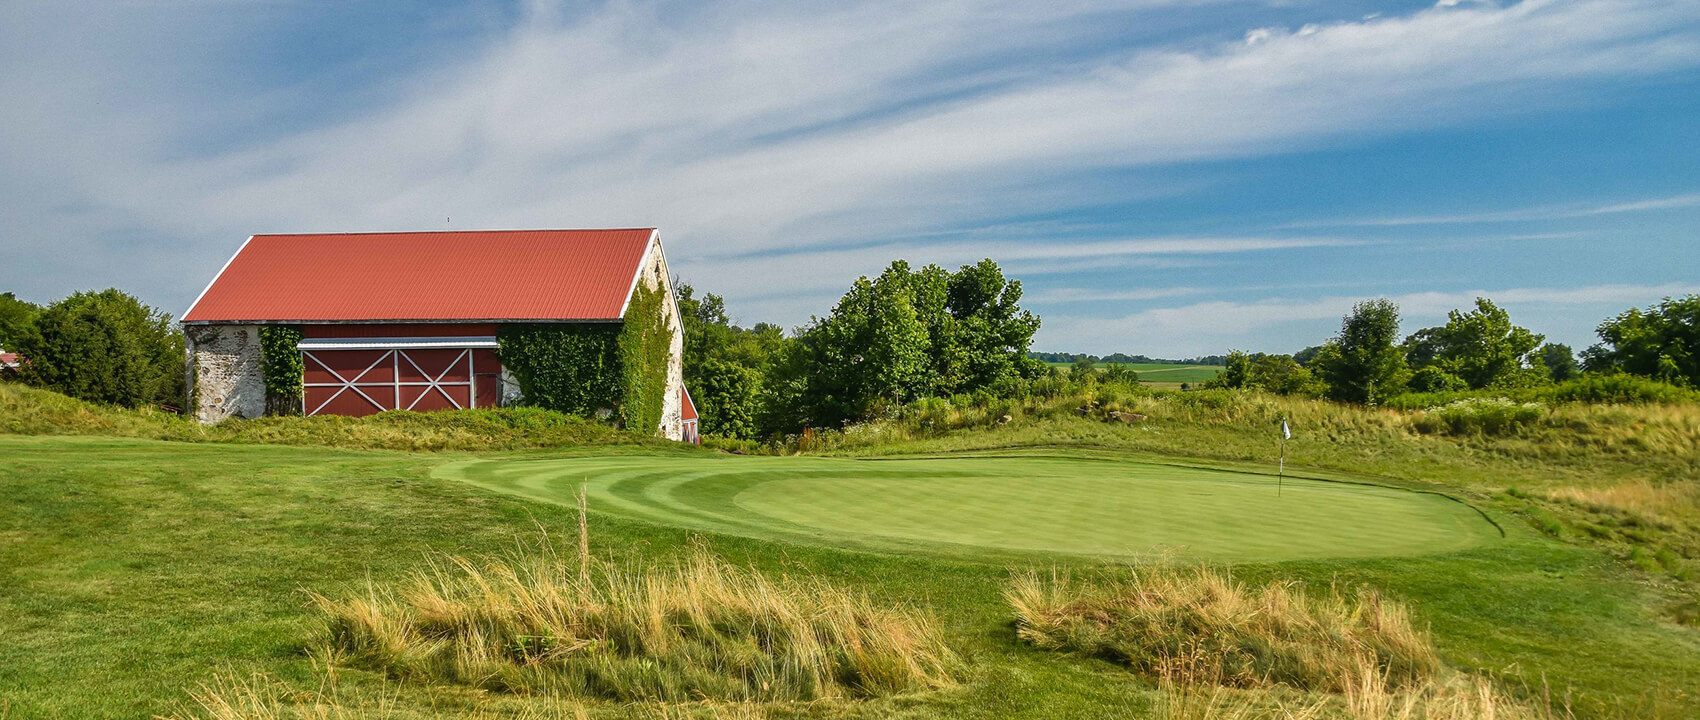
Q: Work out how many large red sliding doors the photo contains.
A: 2